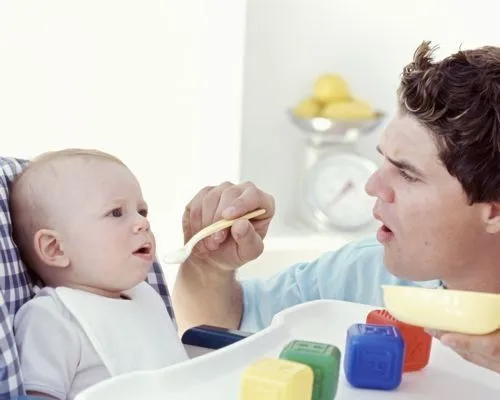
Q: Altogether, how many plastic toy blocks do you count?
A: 4